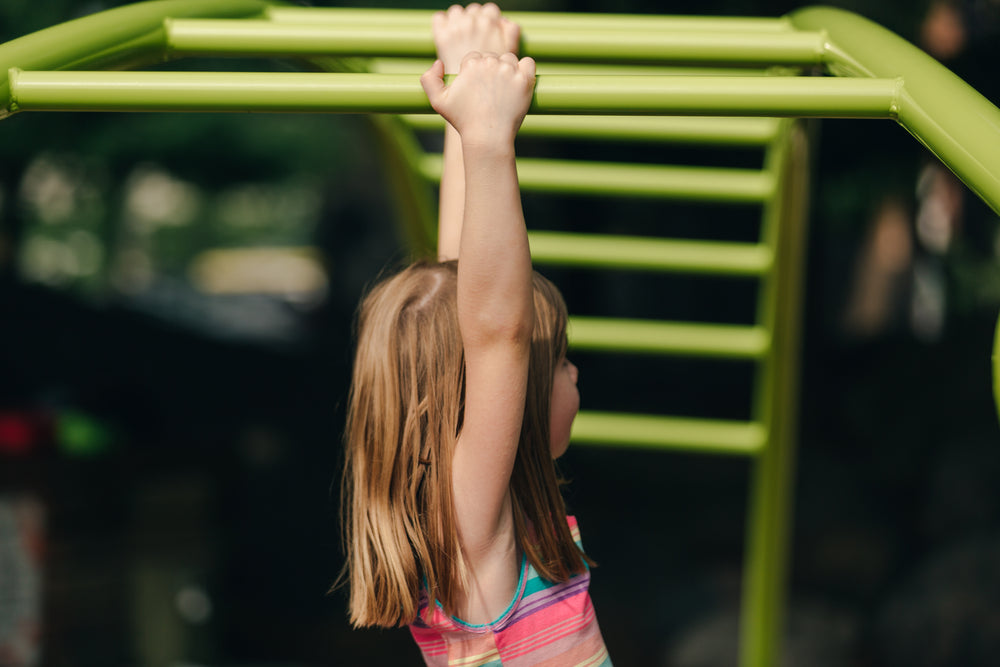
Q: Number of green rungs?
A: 9